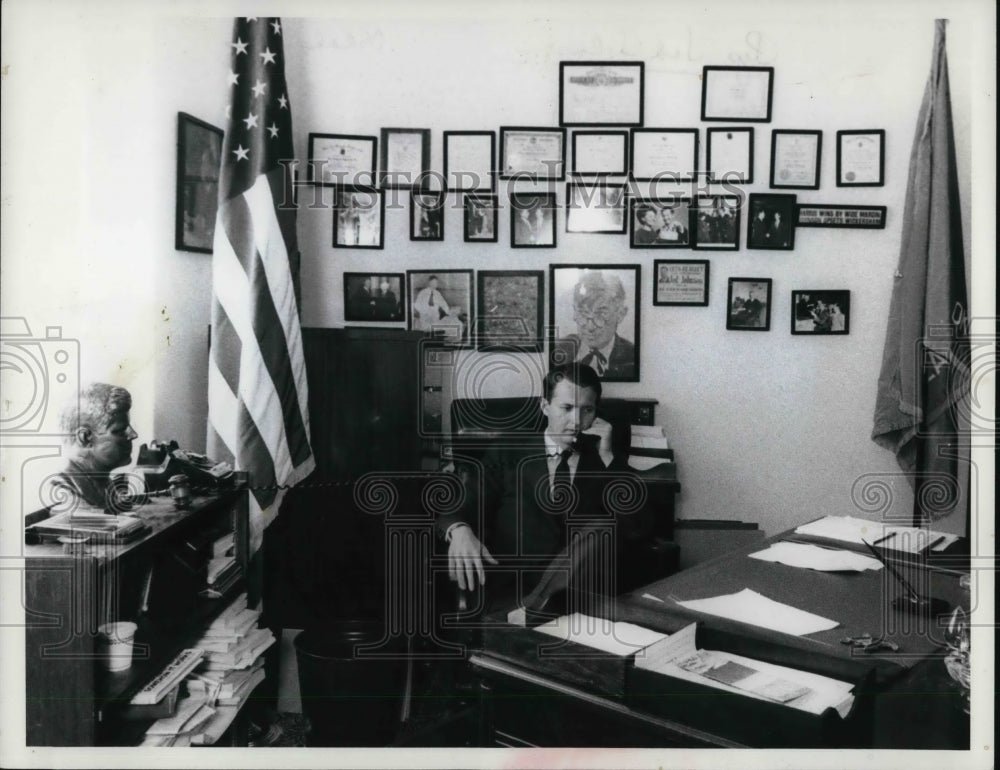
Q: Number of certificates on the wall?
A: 11